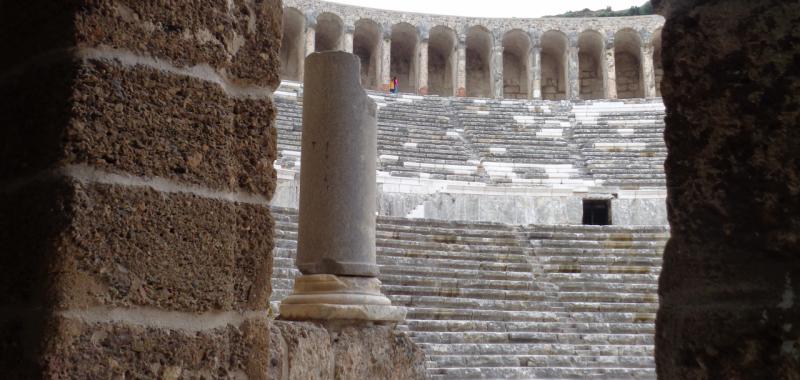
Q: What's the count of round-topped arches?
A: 11